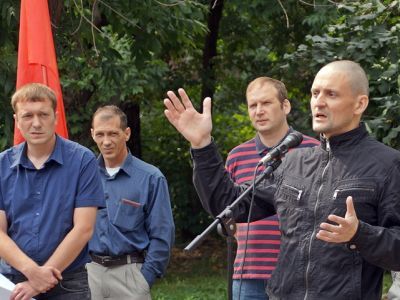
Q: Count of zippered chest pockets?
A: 2